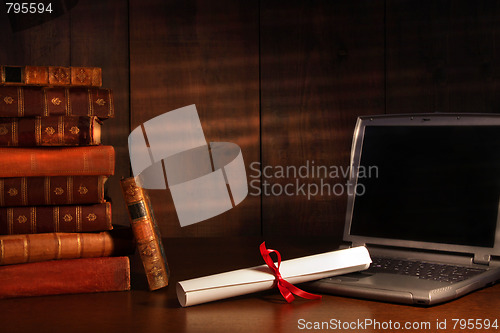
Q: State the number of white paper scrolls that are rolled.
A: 1